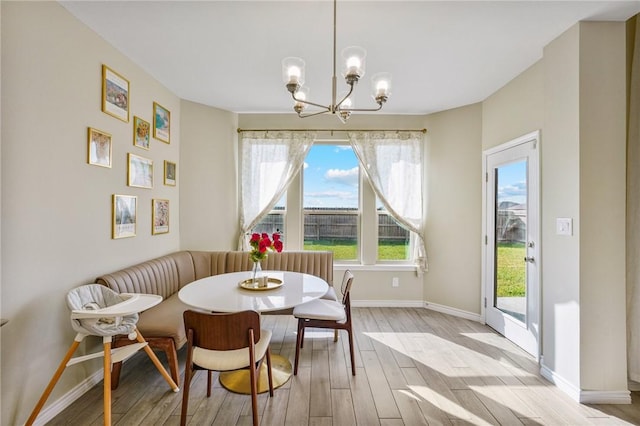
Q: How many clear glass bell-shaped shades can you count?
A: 5